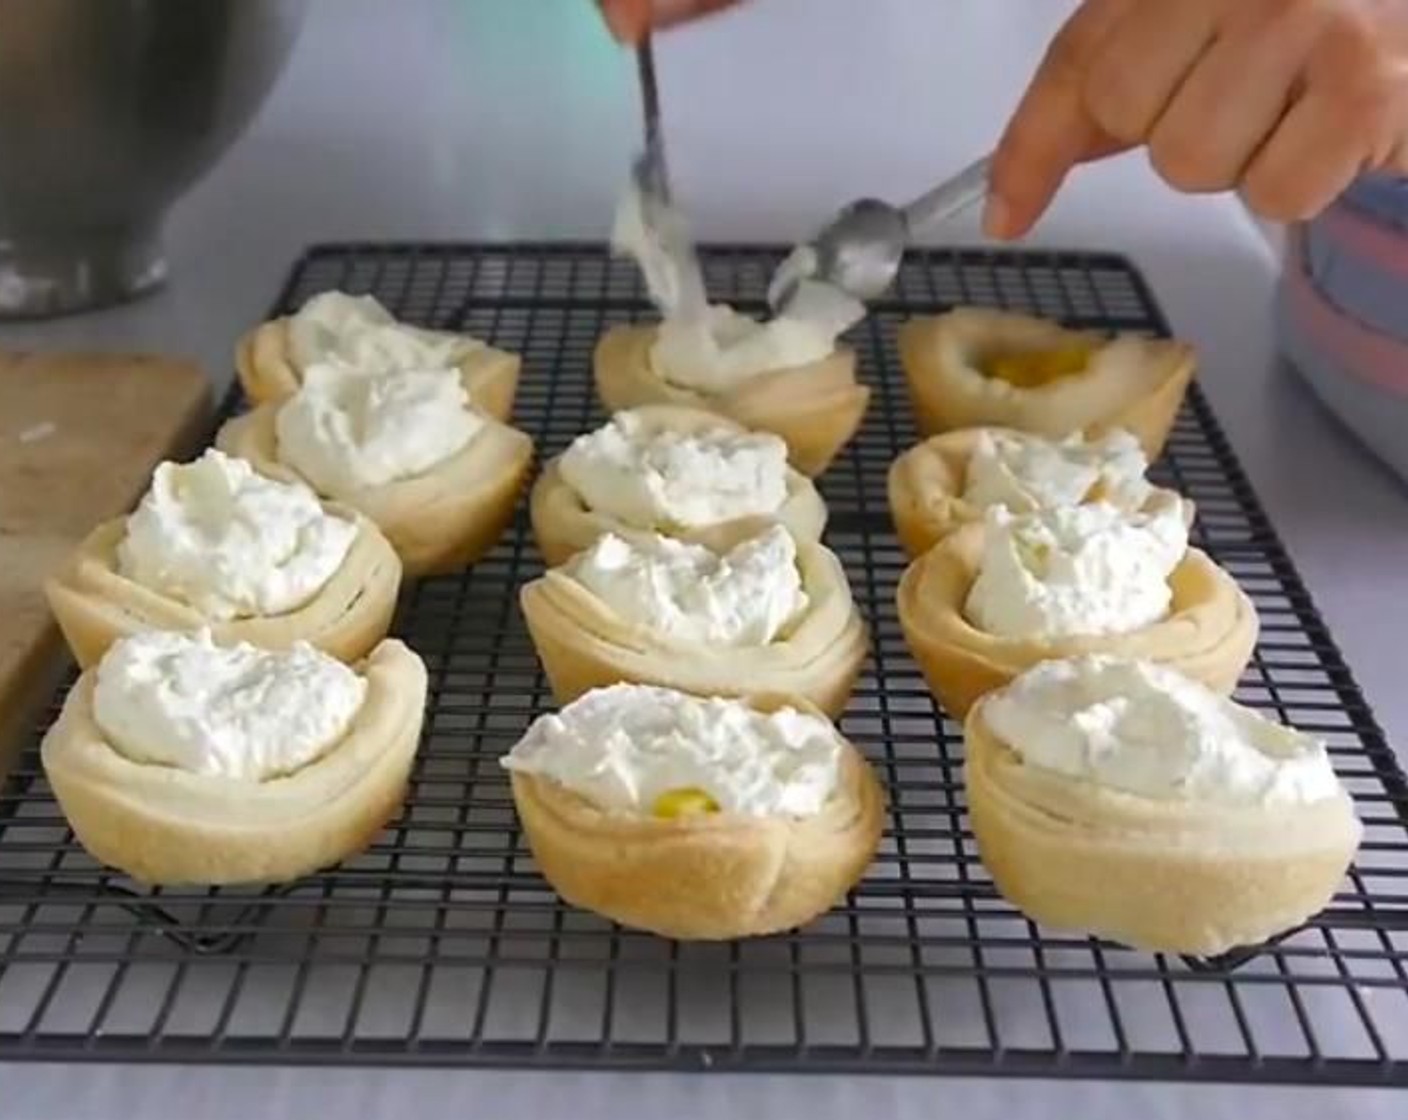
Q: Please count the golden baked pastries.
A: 12